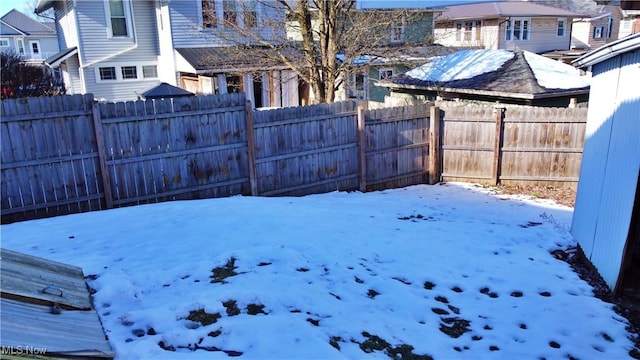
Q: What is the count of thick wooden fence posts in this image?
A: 5